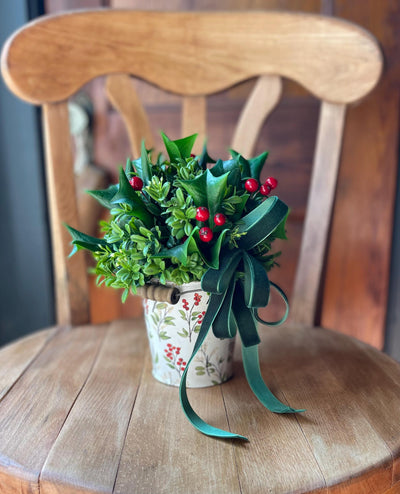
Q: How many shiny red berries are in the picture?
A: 7